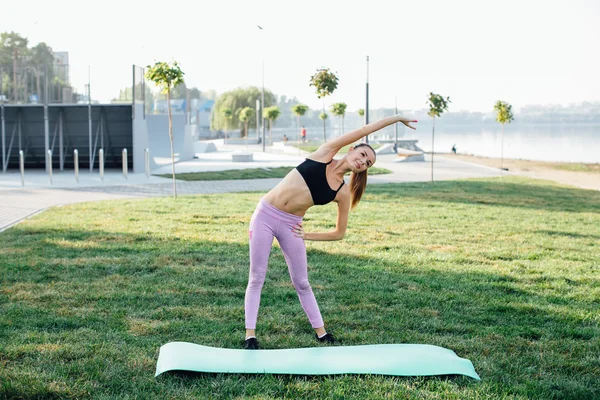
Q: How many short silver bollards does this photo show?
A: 6